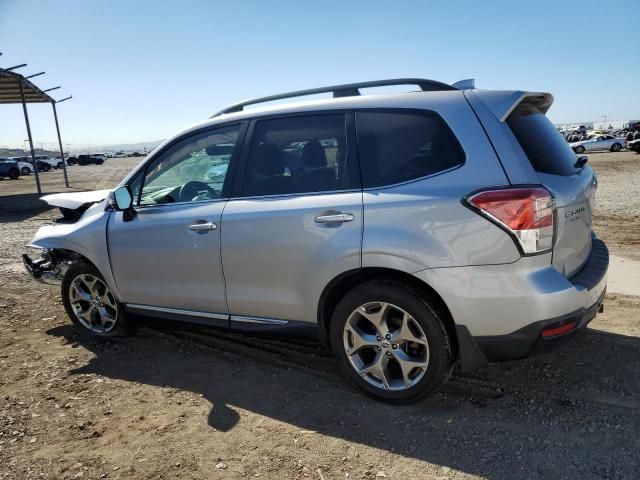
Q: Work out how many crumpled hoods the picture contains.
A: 1